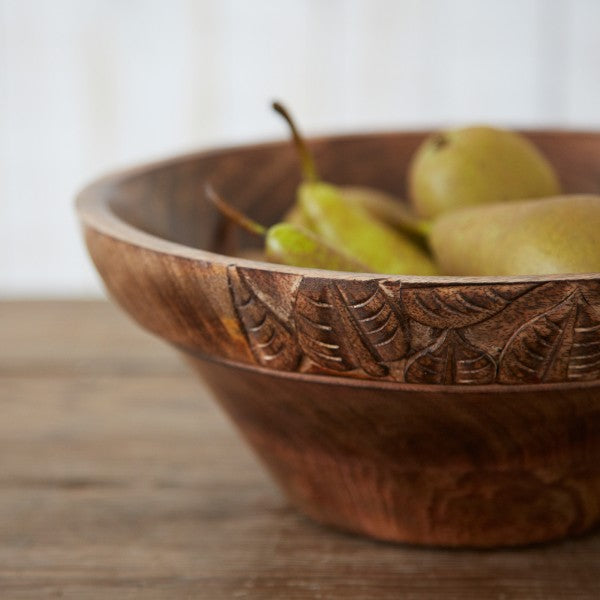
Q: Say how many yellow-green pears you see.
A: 5